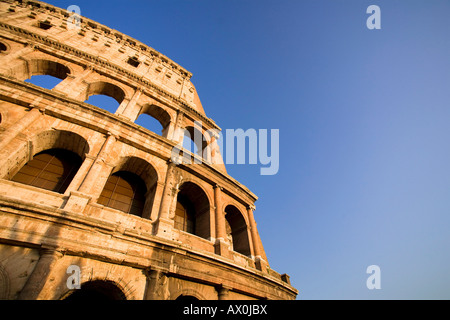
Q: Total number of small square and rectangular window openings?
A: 2